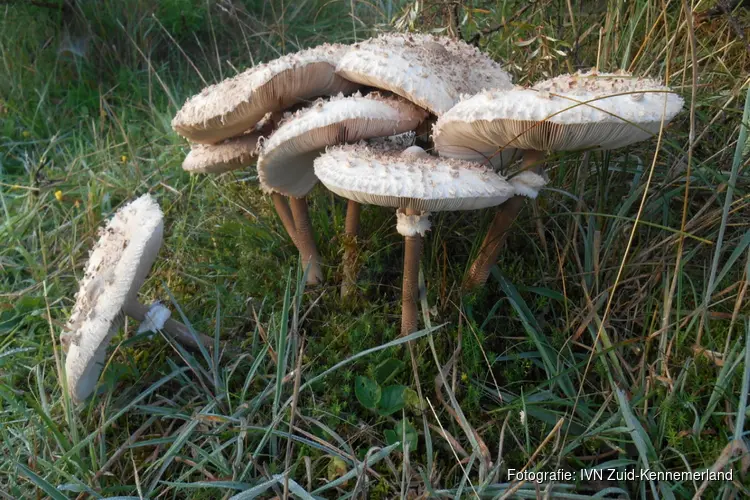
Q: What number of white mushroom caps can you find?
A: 7